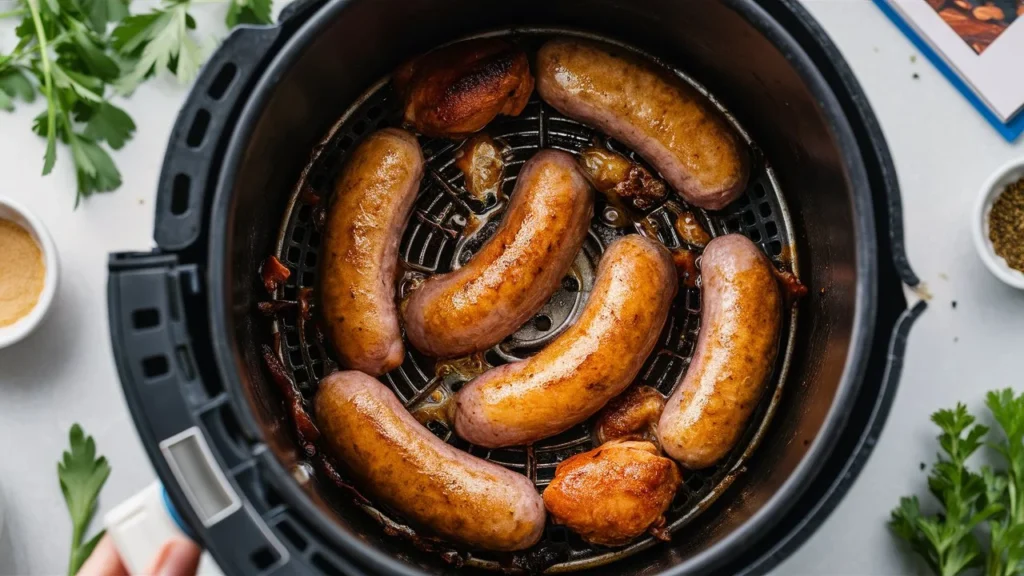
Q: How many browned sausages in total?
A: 6